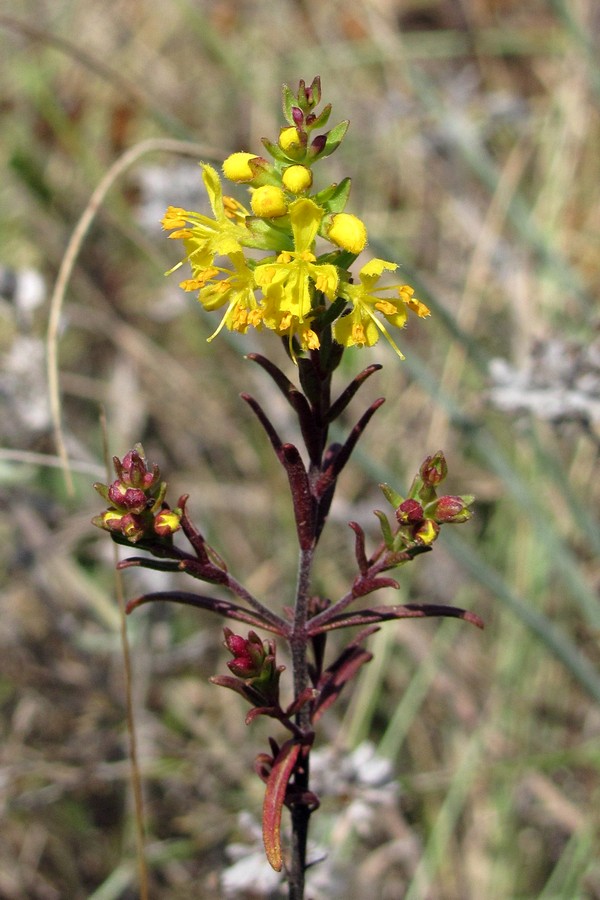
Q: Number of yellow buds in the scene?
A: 5